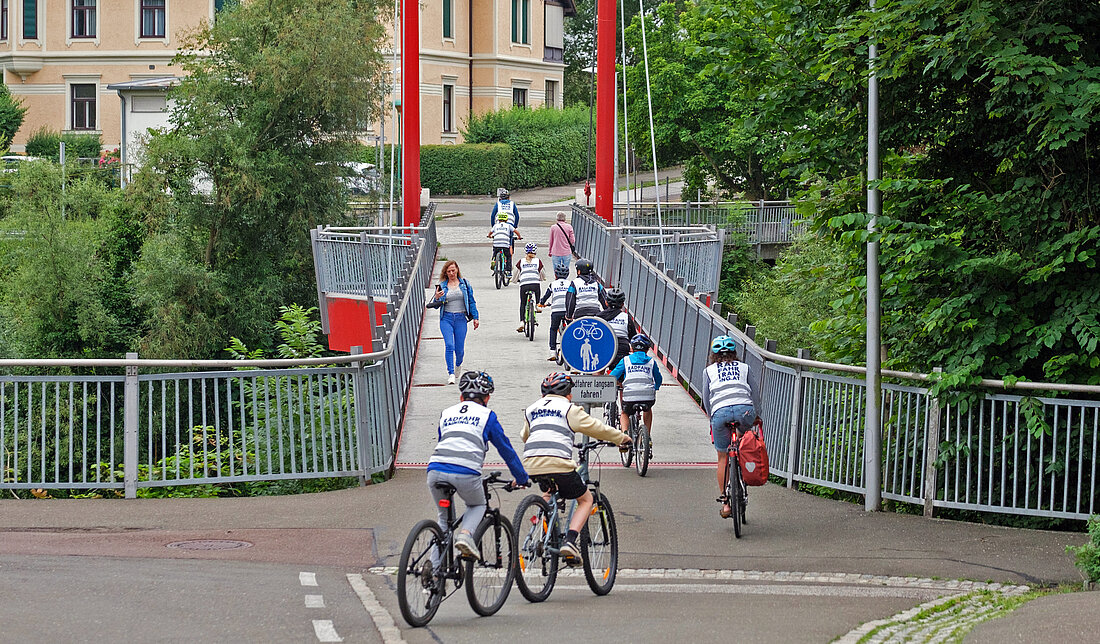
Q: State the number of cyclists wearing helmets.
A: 10